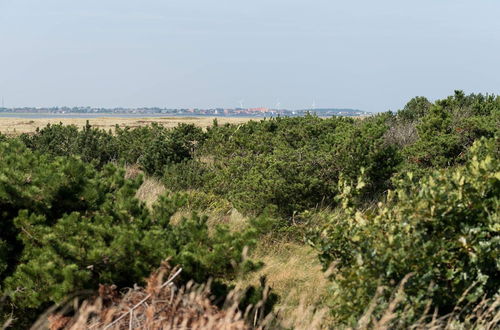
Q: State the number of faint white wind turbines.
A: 3